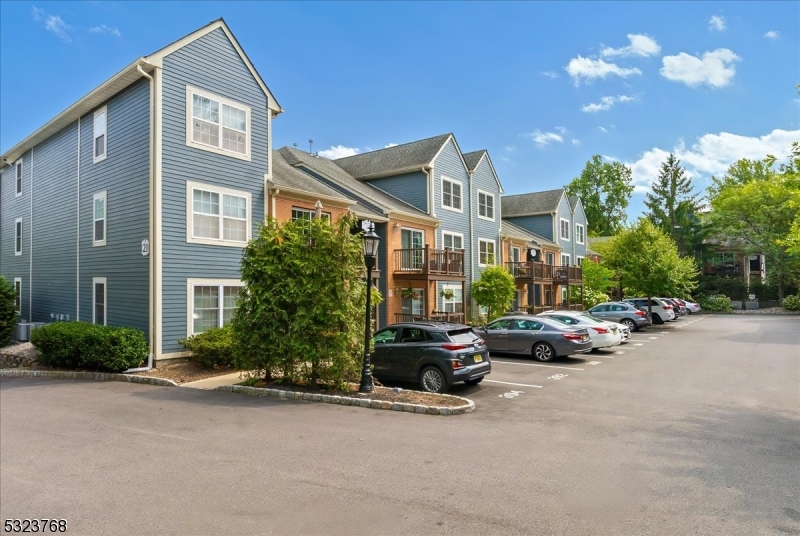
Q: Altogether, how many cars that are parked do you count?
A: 9